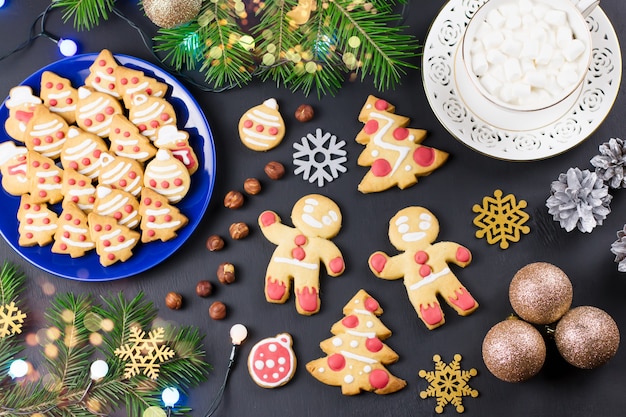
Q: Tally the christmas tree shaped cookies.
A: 12